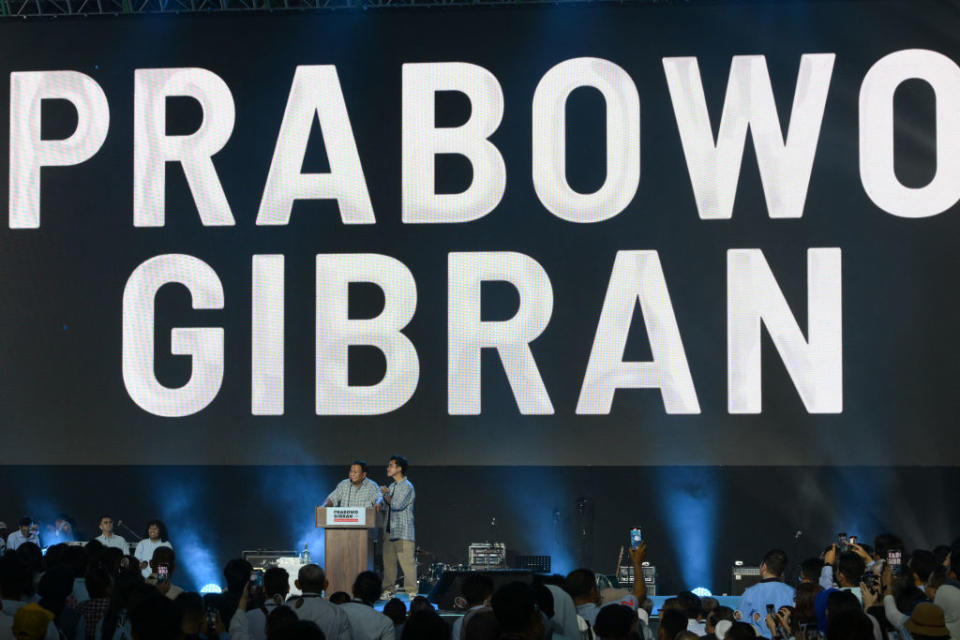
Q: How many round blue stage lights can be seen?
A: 2